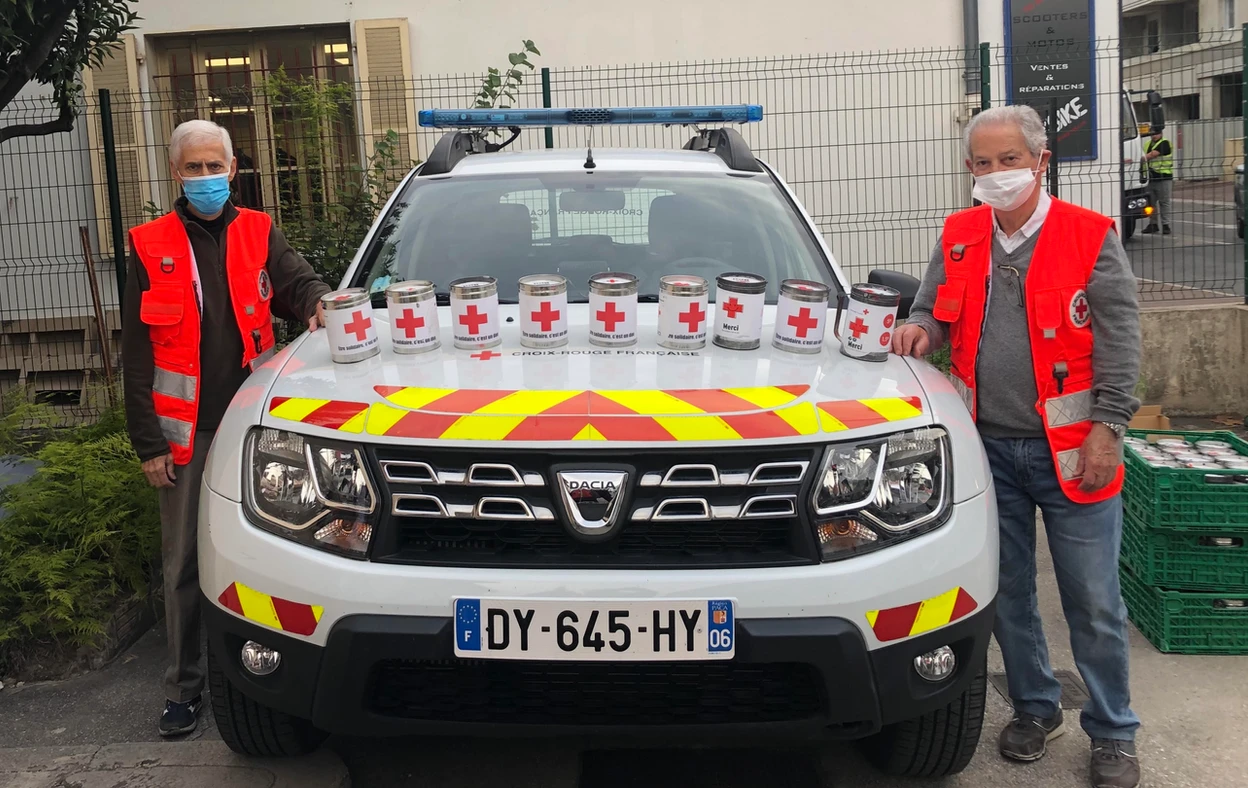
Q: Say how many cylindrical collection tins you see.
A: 9